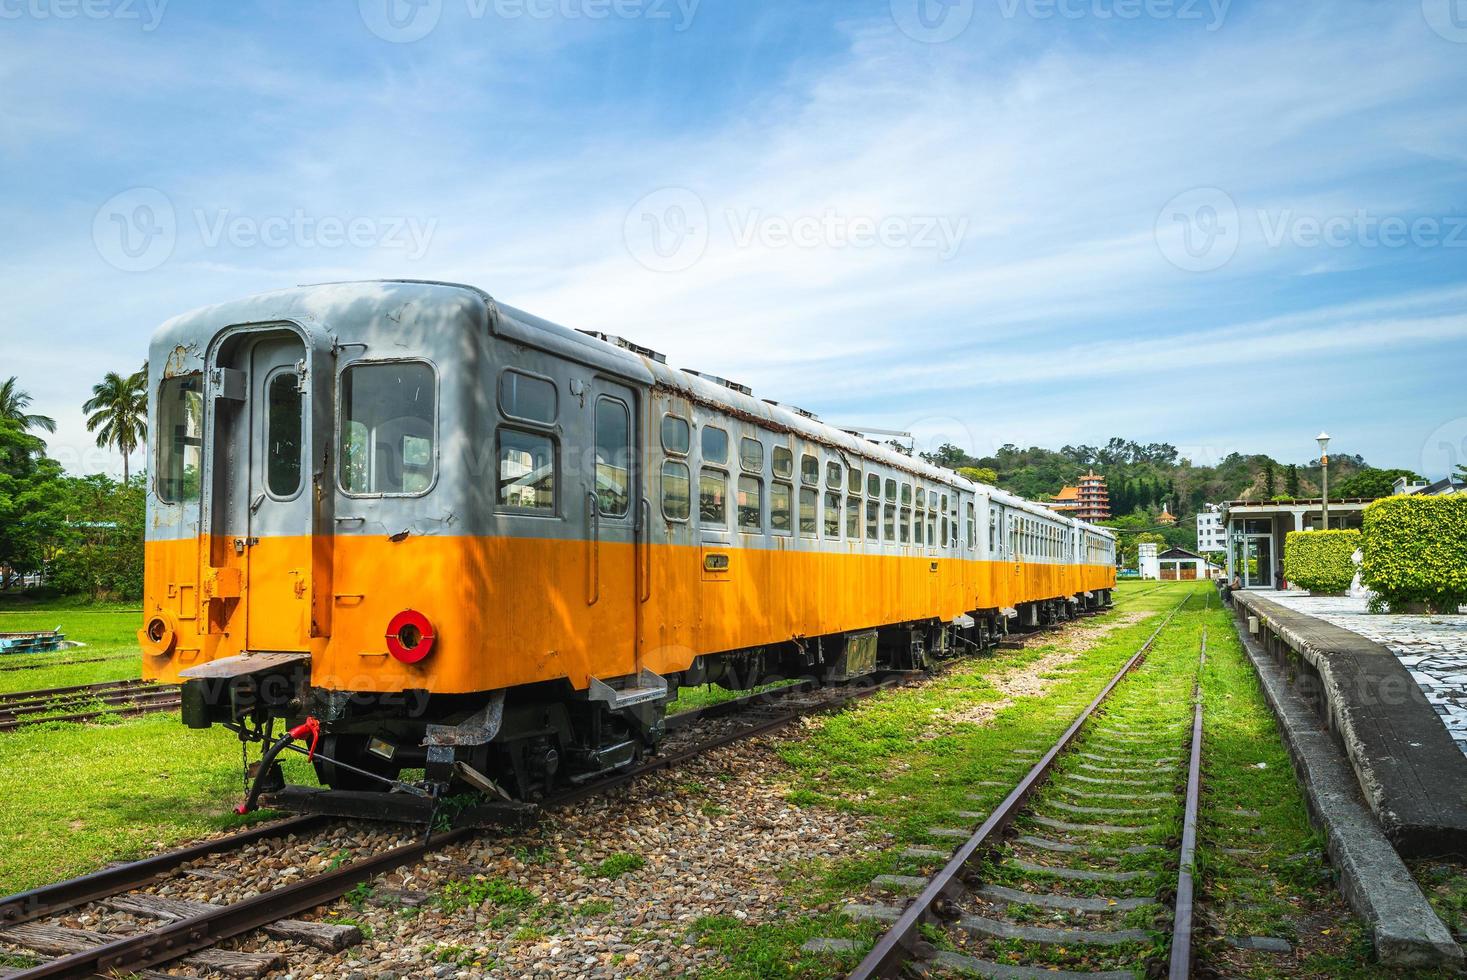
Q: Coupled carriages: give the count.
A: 3